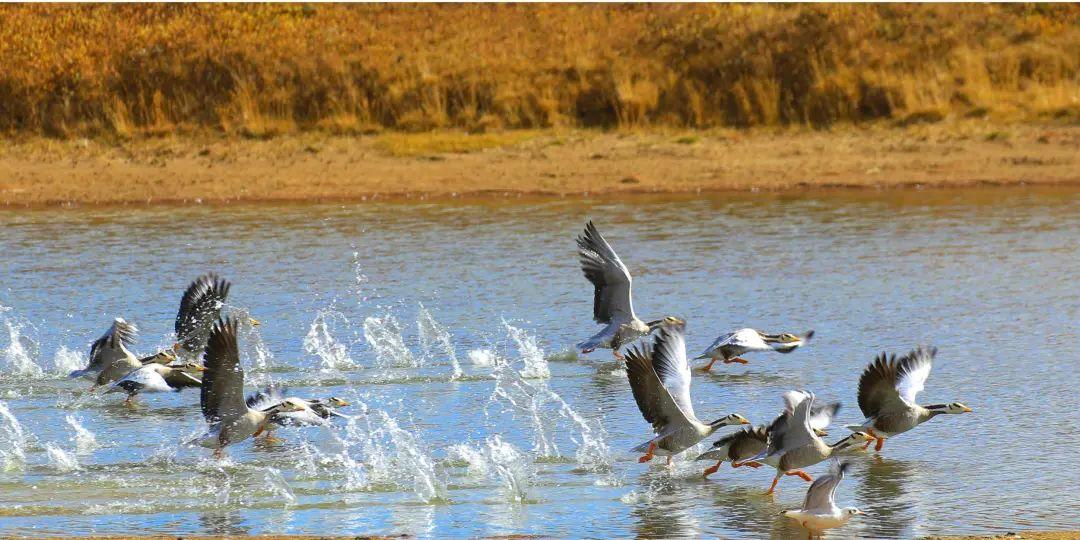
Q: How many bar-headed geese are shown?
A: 11